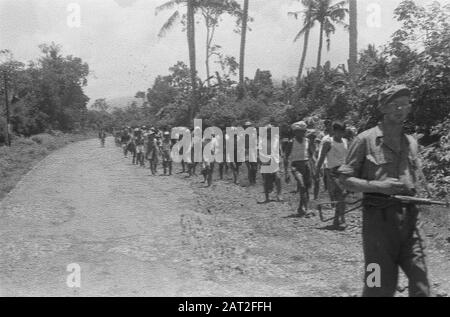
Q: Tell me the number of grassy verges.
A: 1